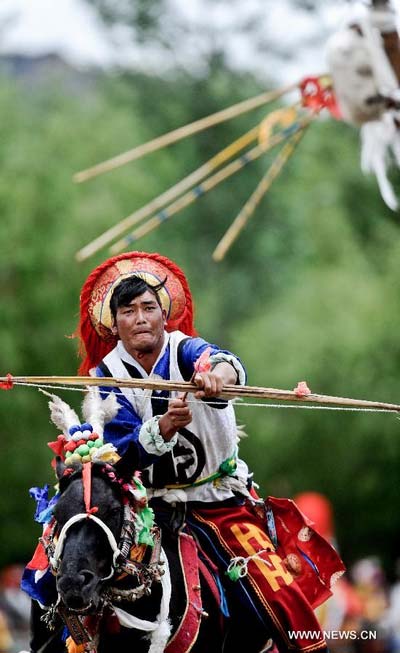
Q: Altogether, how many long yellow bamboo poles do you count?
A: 4